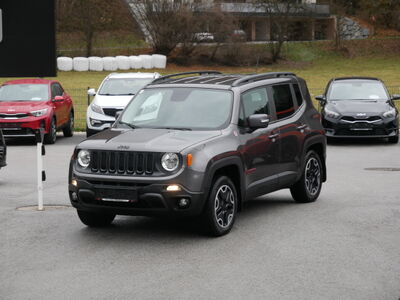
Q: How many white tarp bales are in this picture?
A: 8